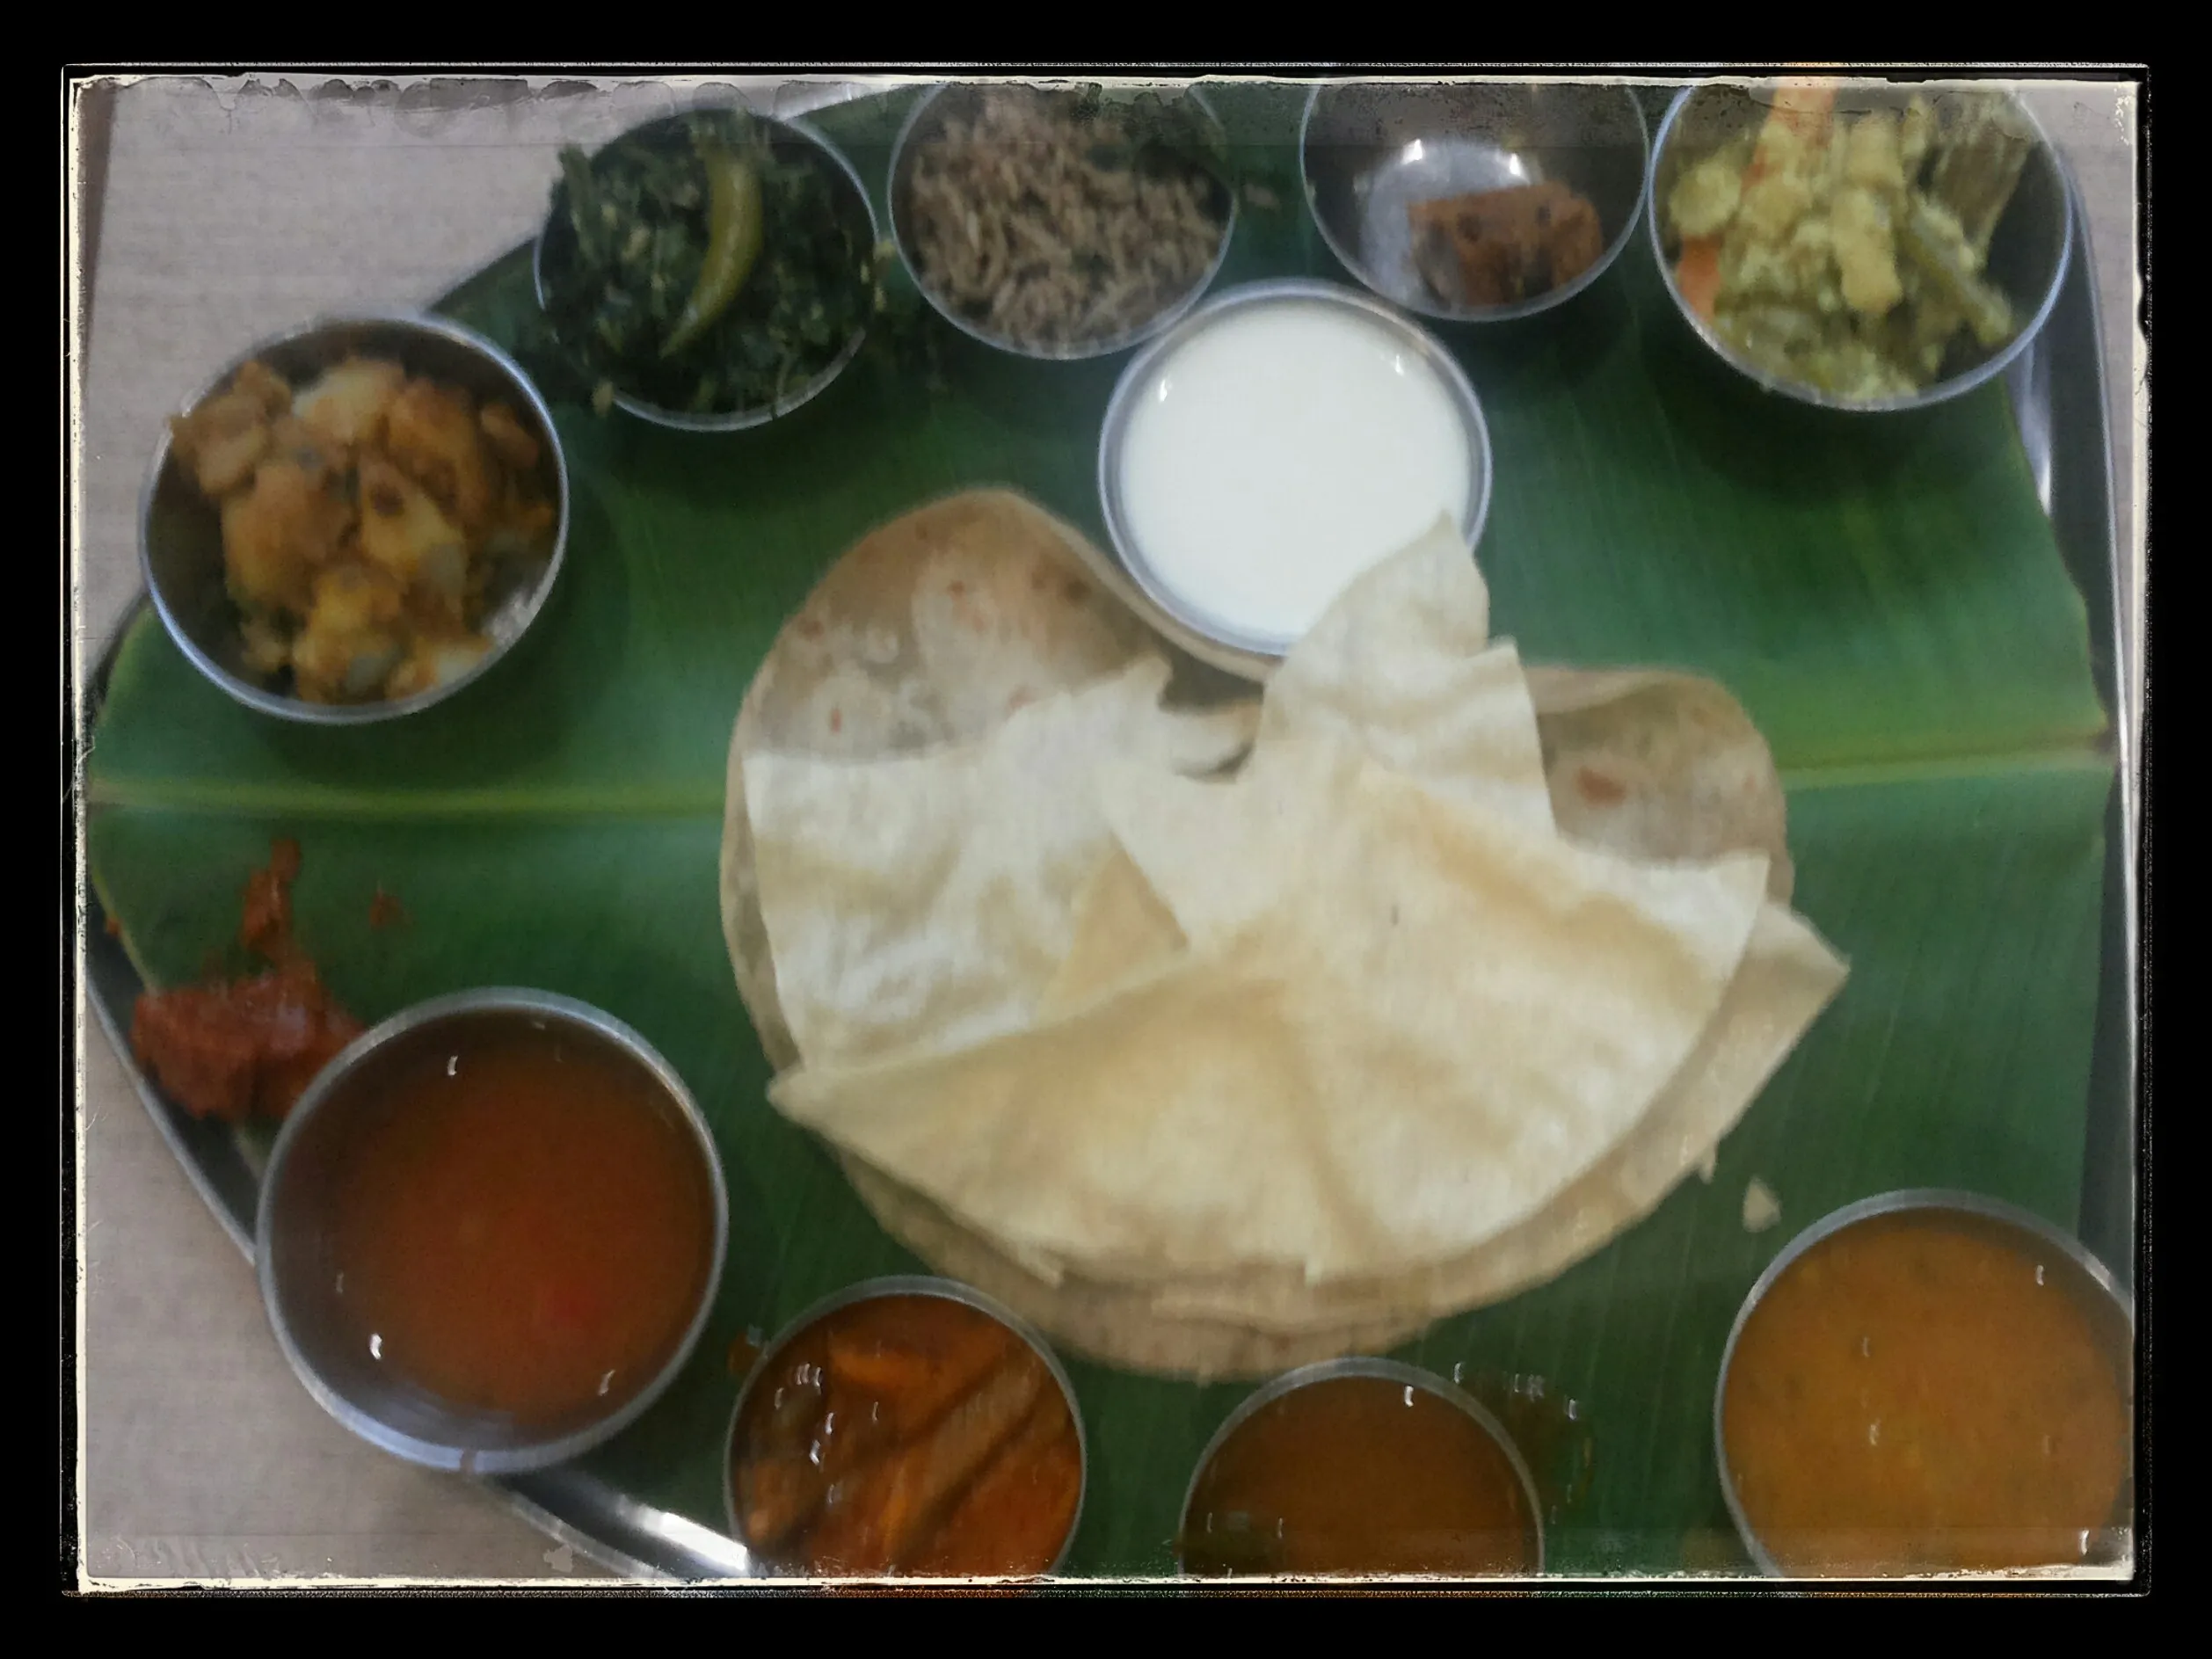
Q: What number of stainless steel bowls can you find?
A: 10